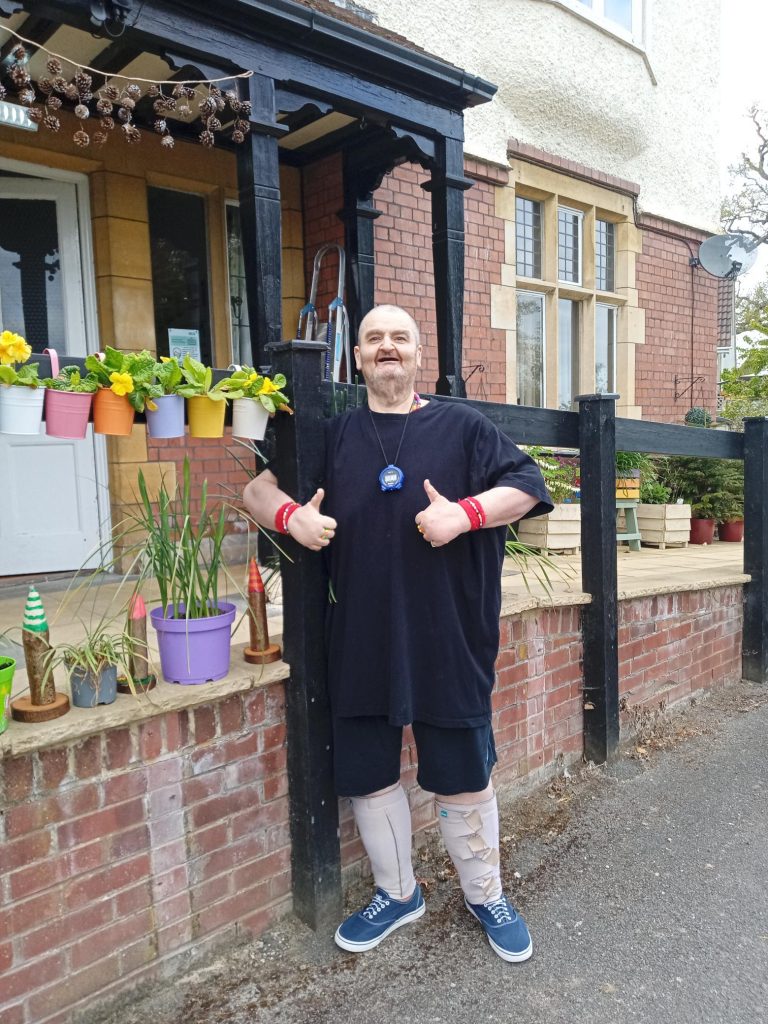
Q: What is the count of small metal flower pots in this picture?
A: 6